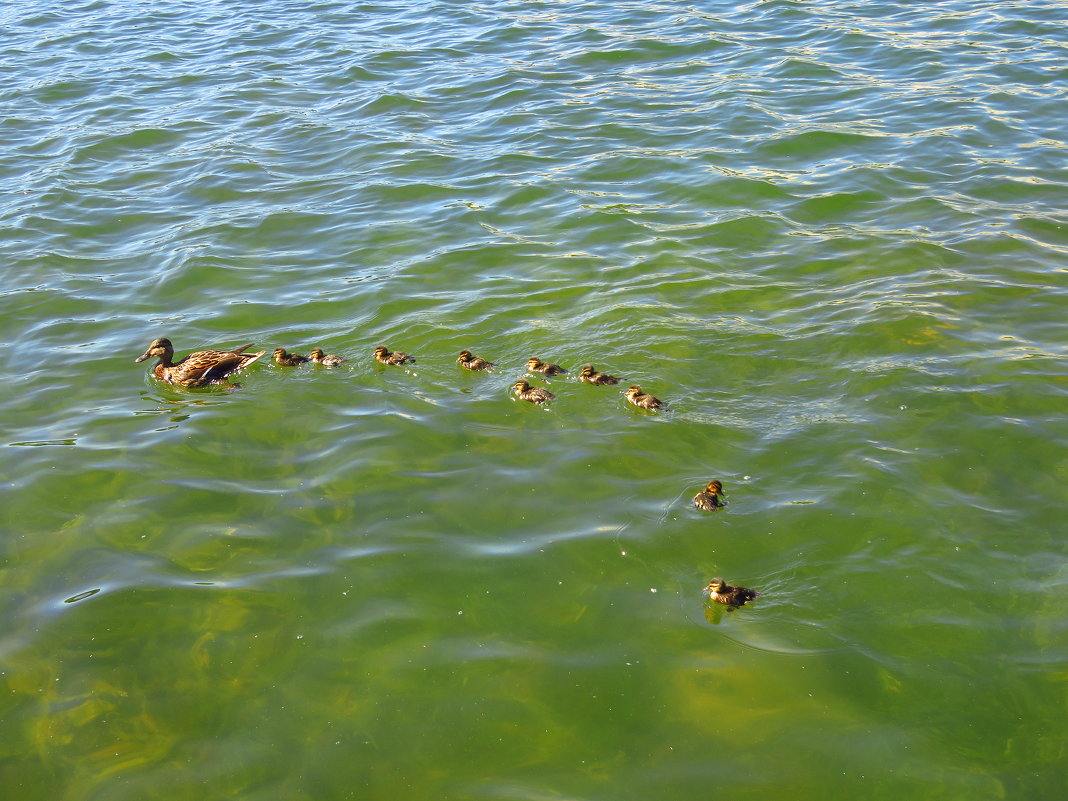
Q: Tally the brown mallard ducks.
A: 11